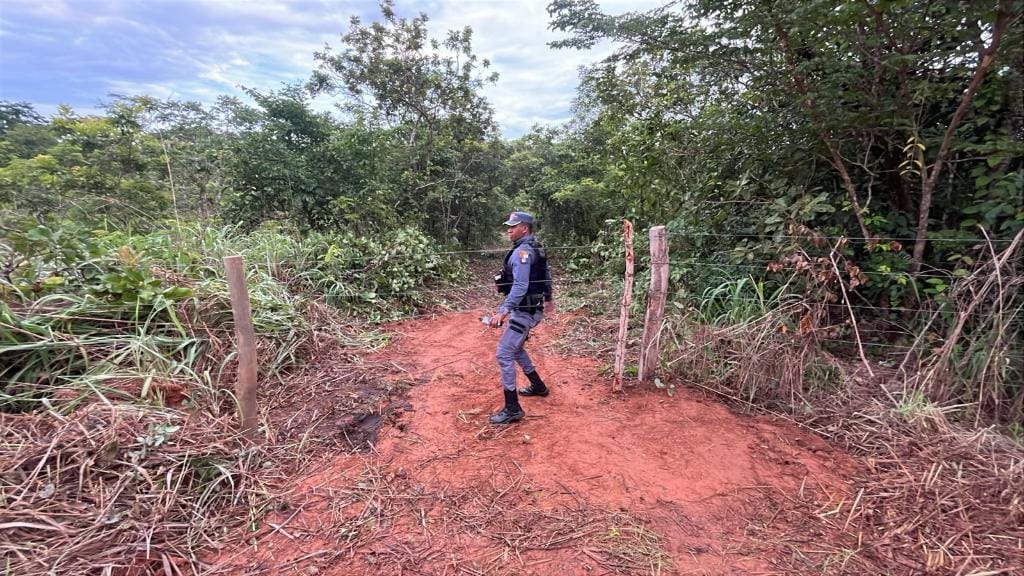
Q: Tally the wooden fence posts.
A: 3